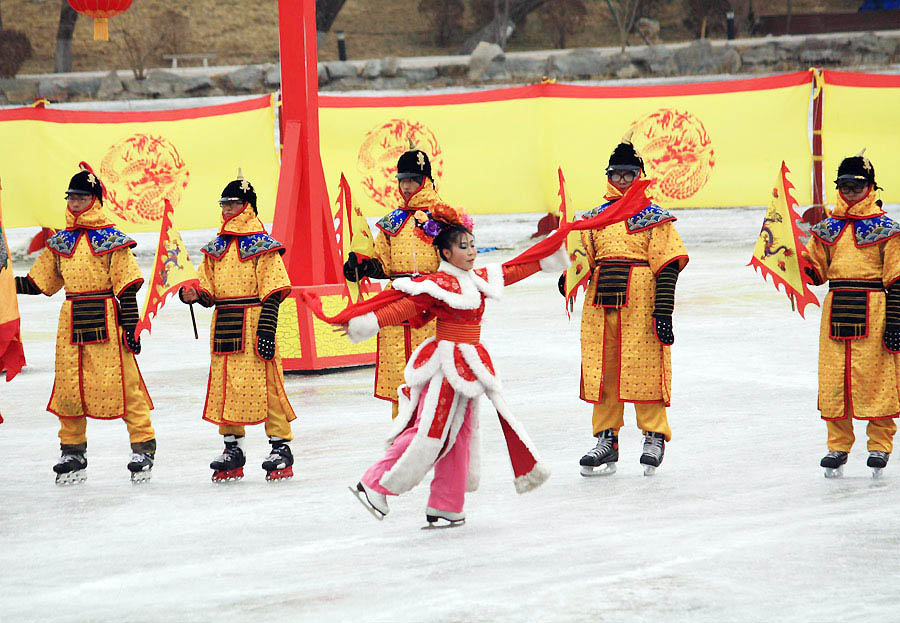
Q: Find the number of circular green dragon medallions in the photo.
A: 0